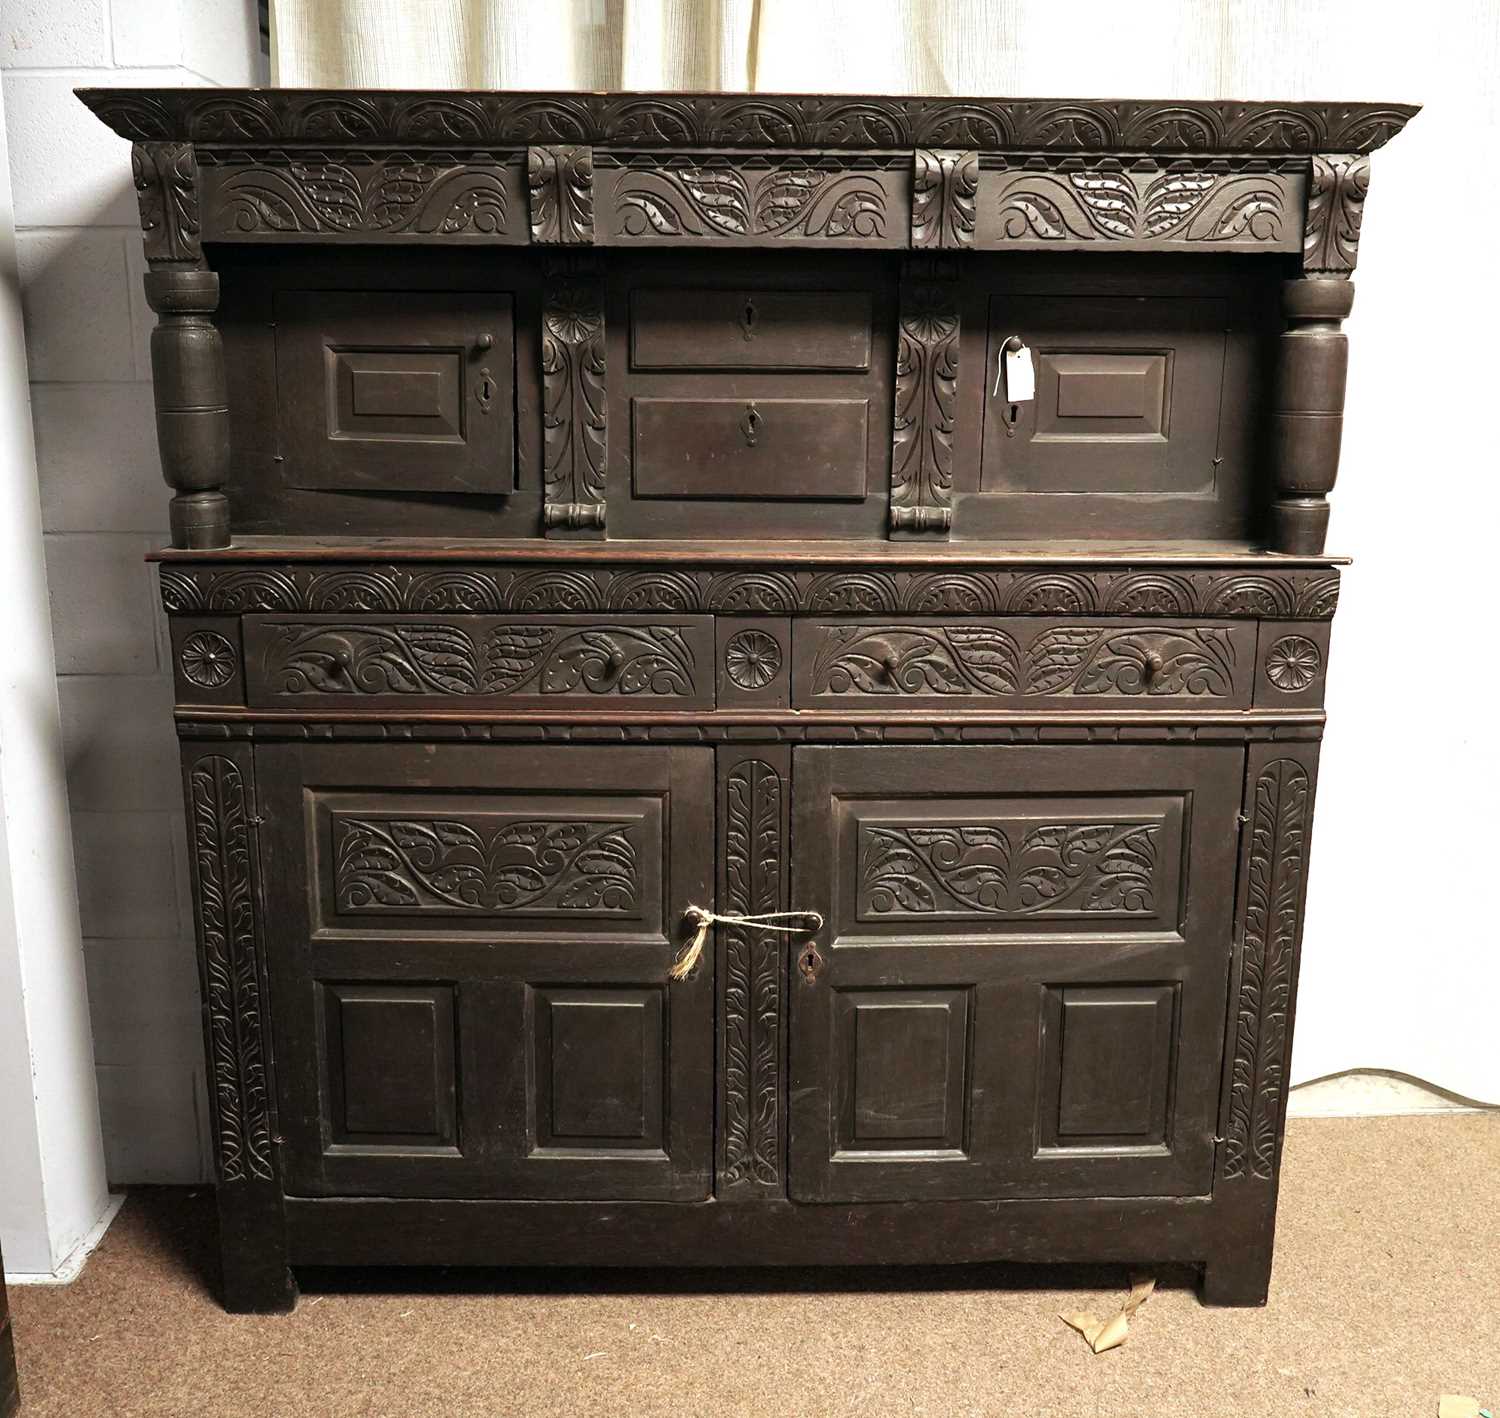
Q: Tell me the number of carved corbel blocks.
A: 4